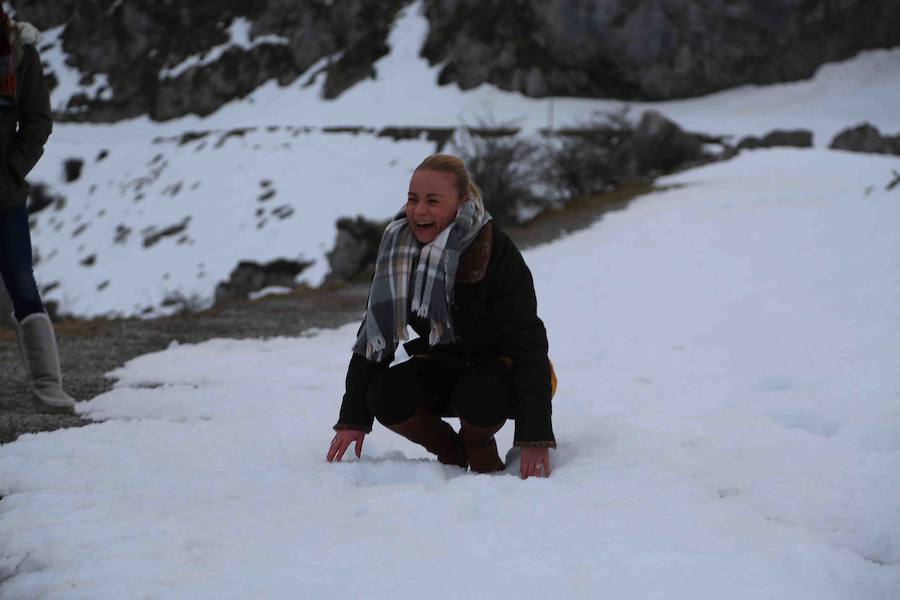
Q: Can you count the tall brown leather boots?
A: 2